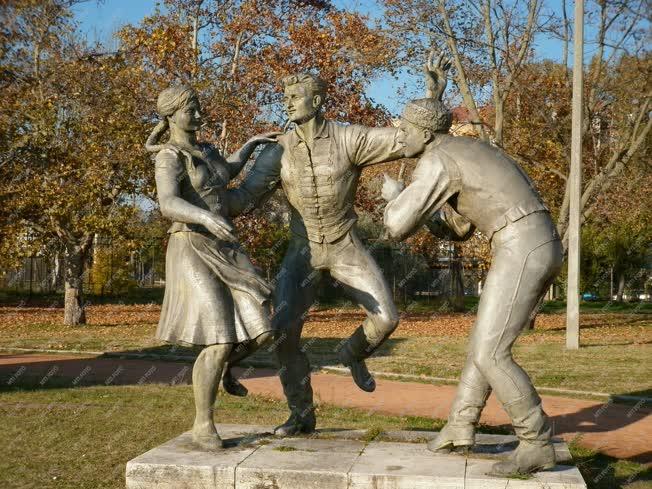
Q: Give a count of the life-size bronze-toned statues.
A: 3